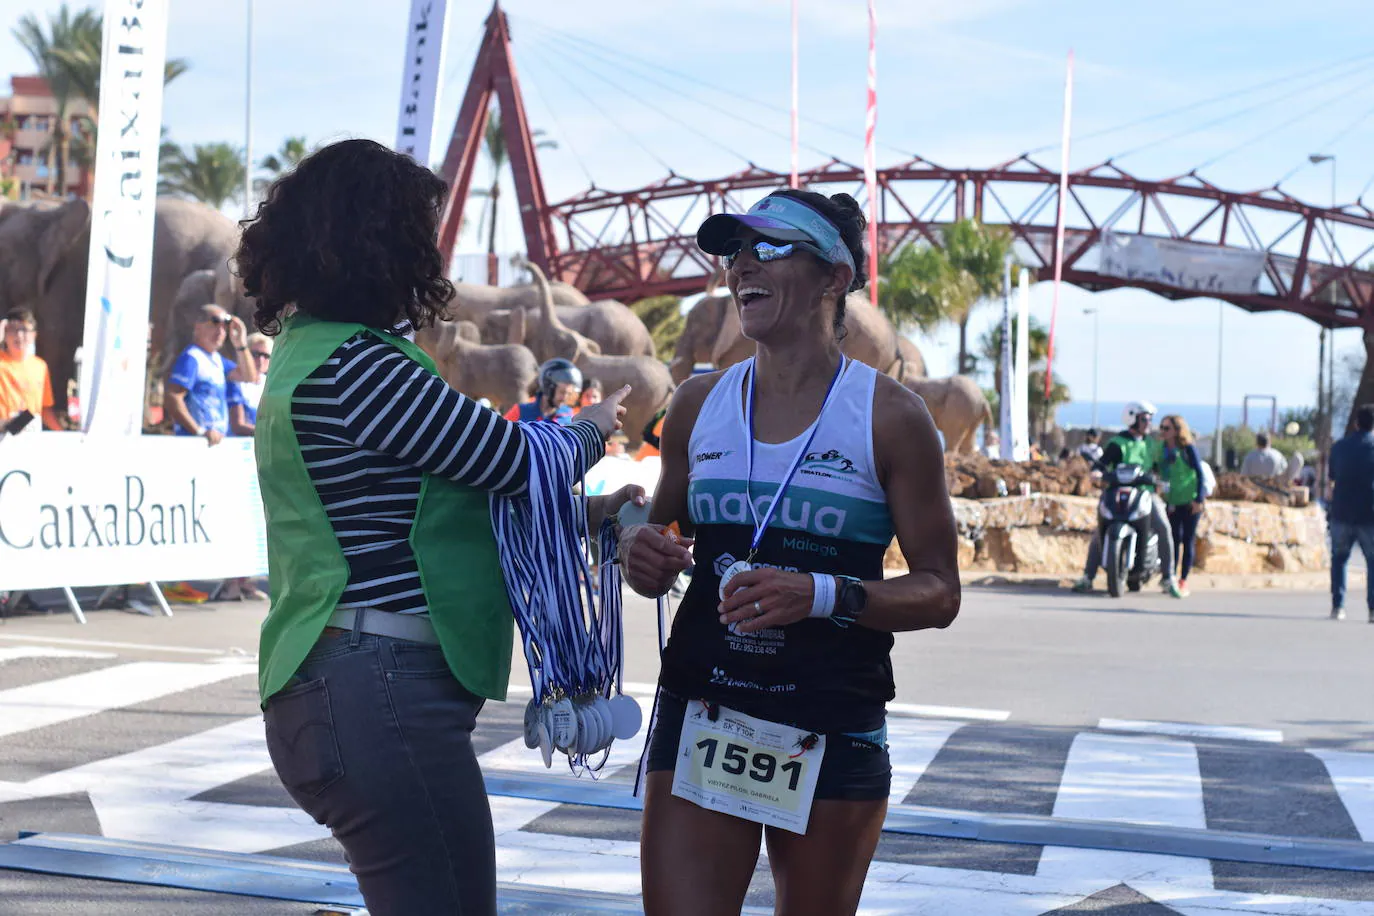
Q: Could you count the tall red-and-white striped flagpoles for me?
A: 3